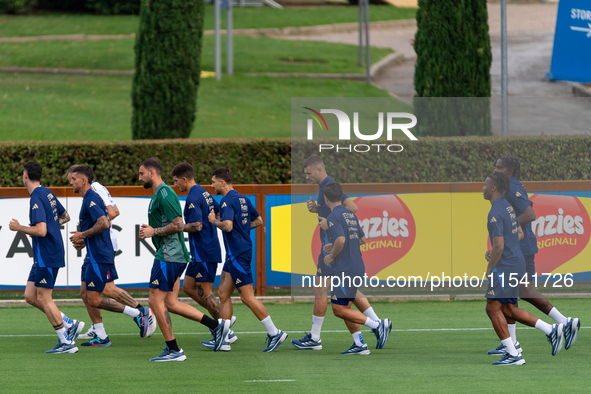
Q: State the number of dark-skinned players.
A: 2